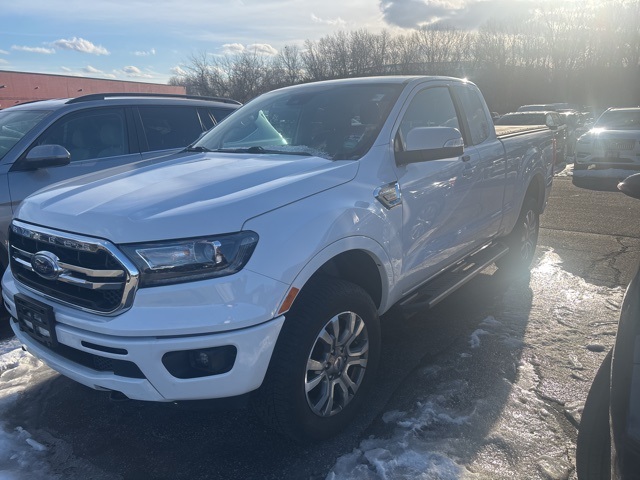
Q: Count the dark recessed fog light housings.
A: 1